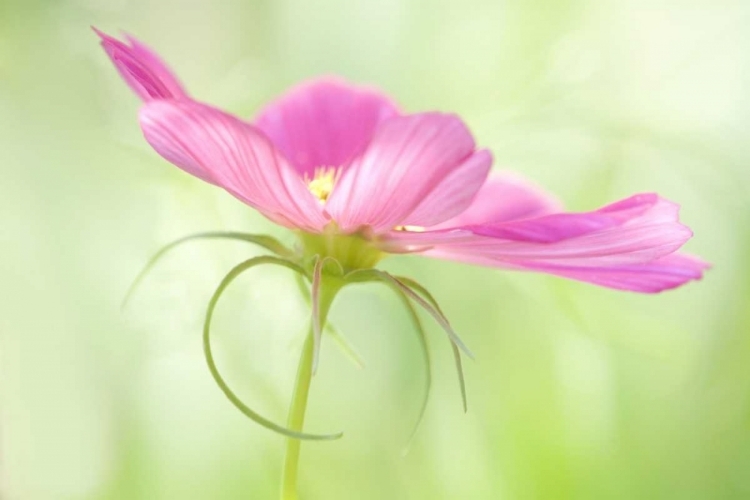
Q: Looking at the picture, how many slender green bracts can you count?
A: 7